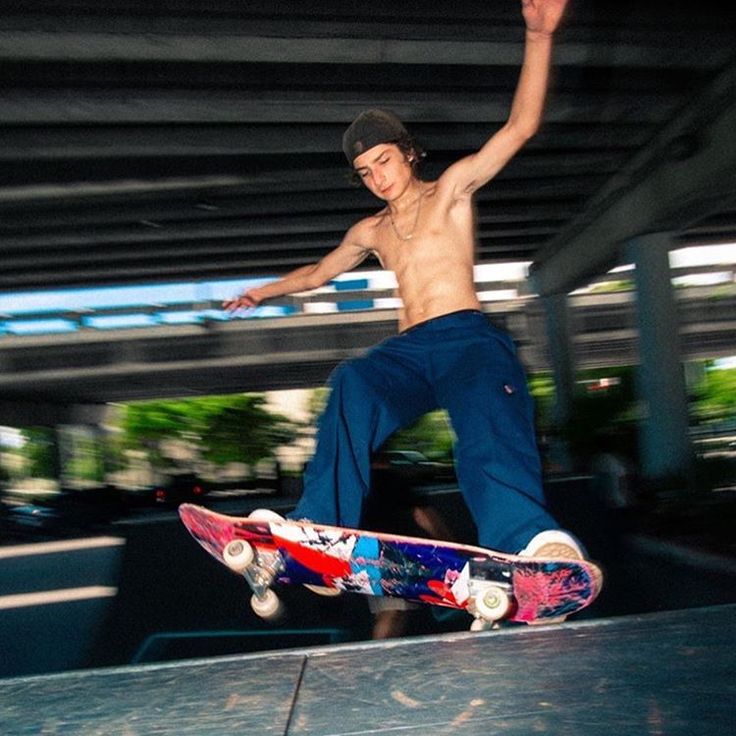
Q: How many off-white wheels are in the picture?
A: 4